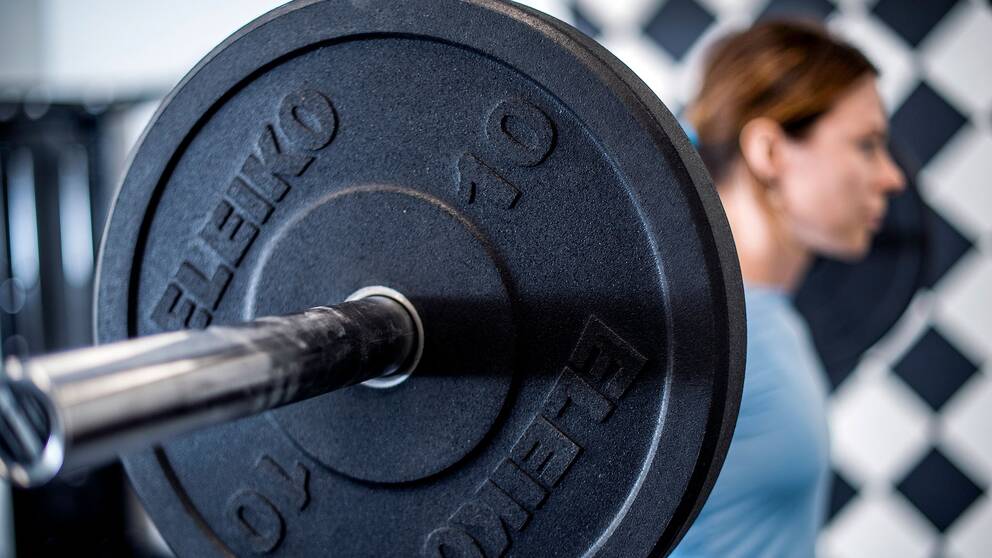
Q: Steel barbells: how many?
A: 1